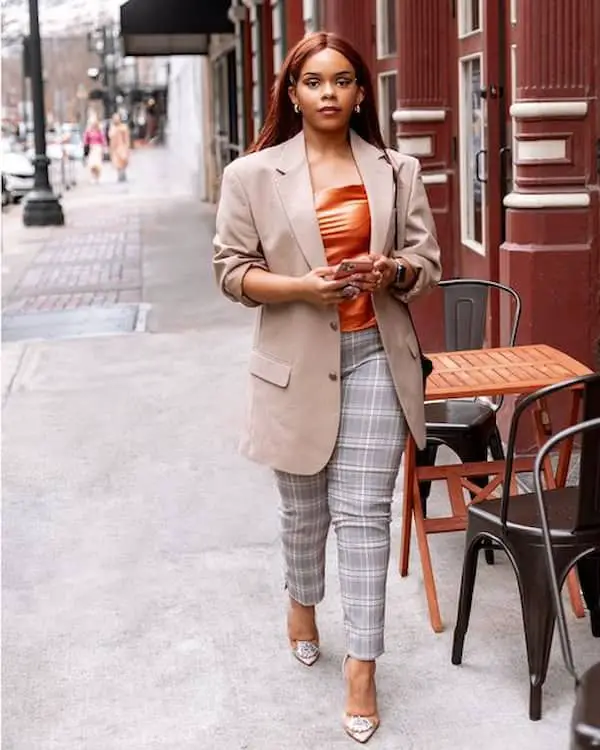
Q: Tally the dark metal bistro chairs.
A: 3